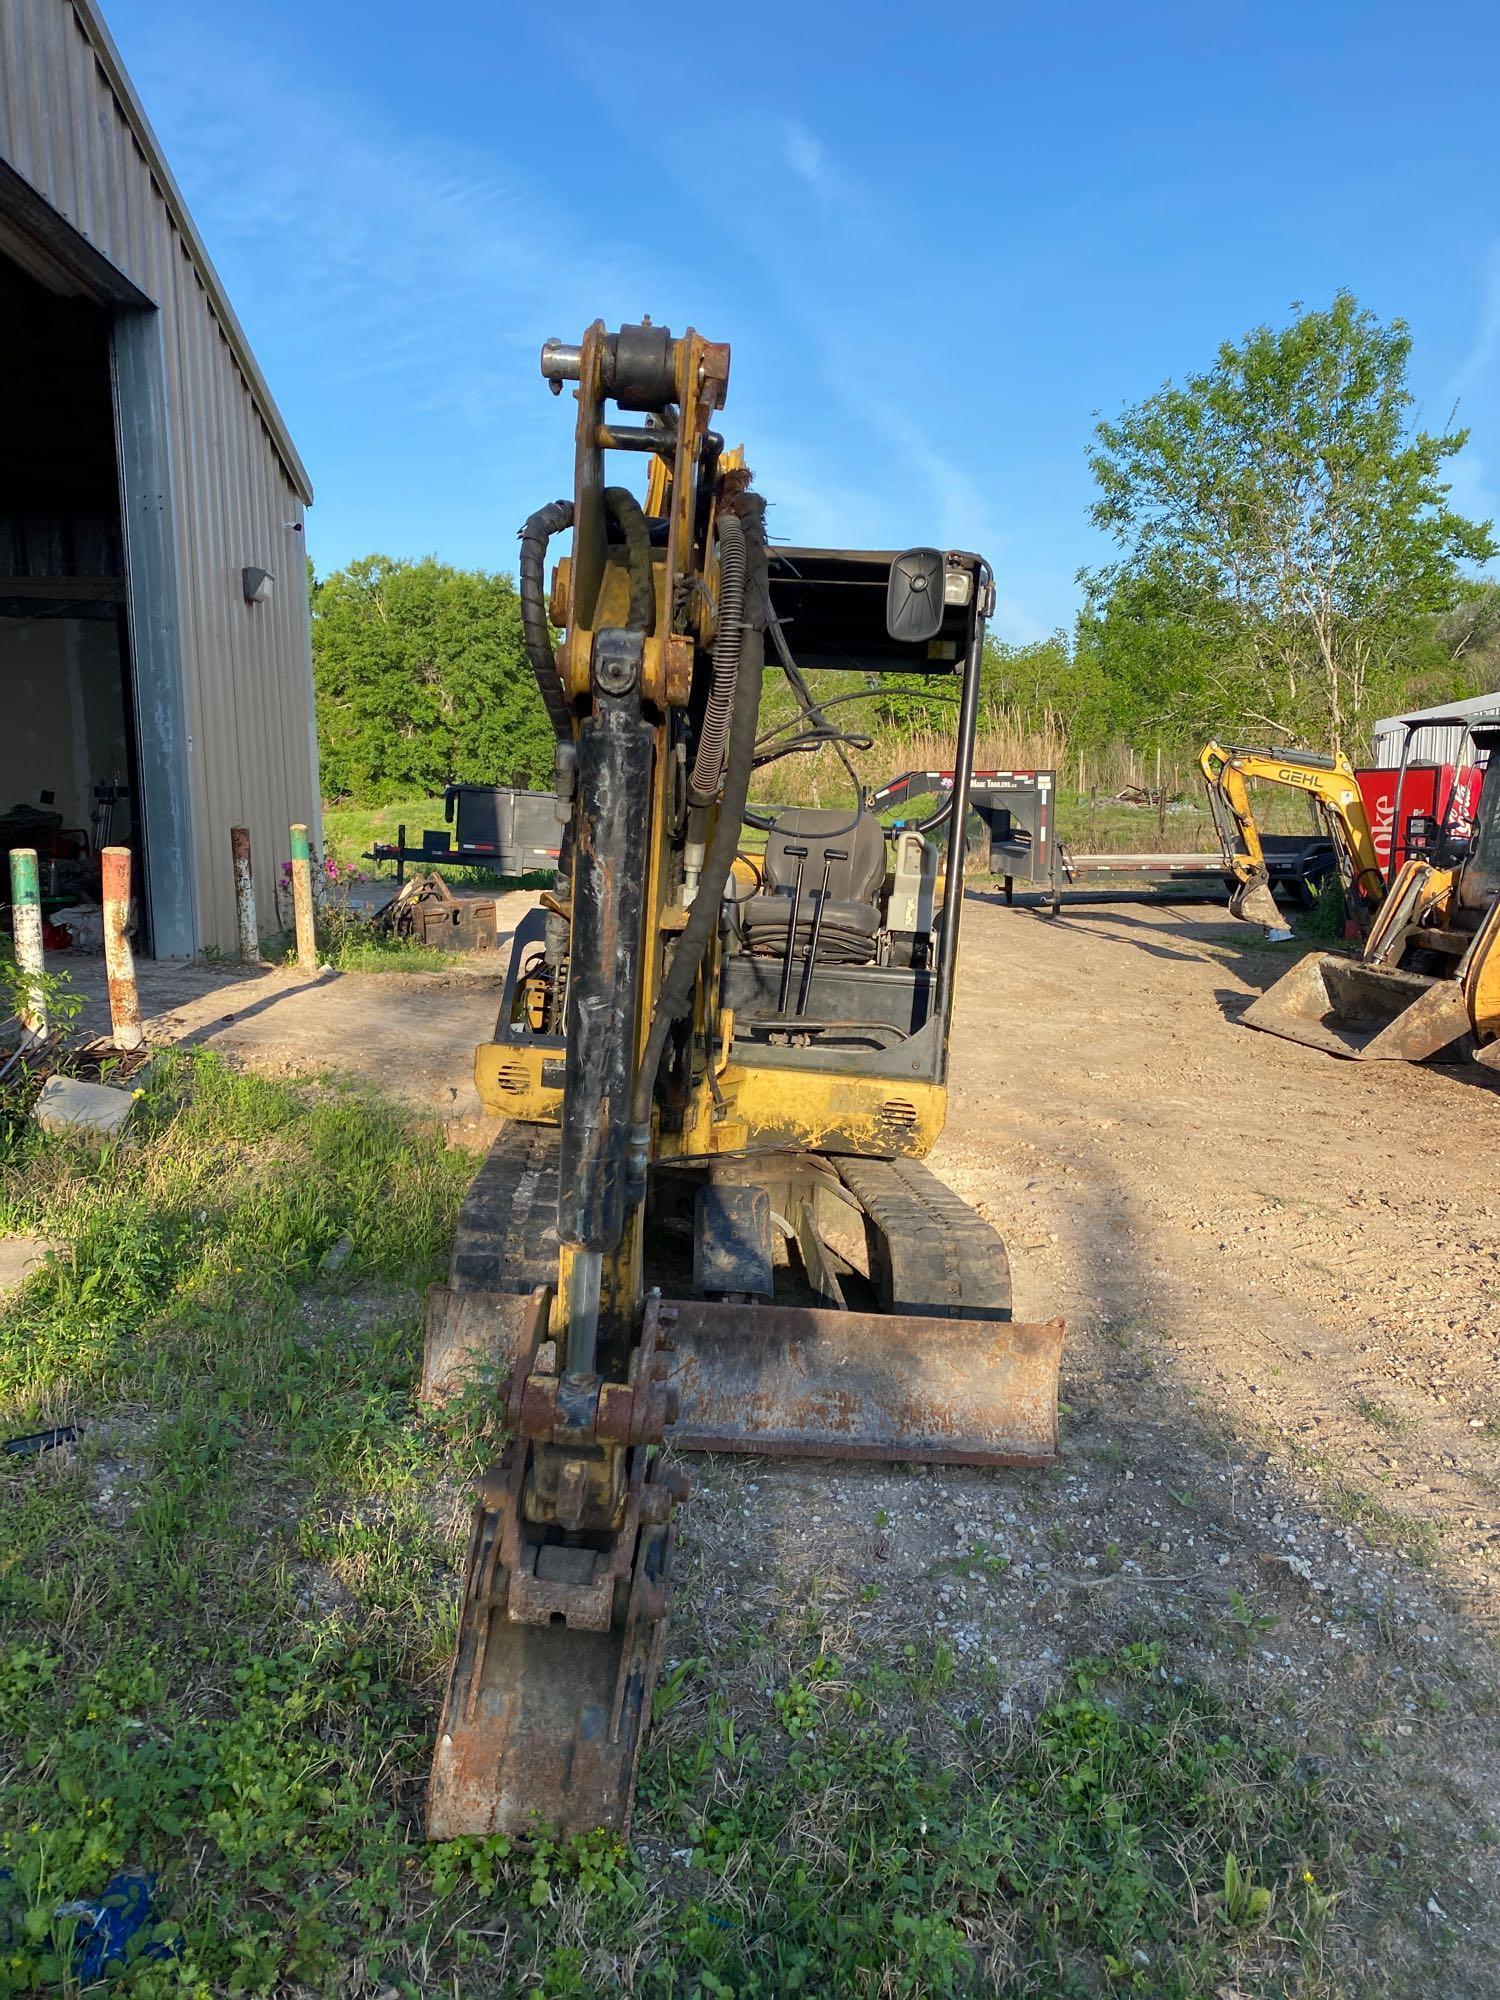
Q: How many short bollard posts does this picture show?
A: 4